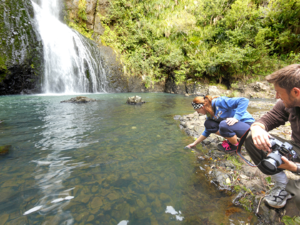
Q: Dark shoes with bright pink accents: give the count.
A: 1